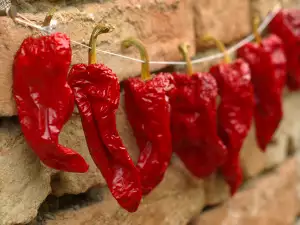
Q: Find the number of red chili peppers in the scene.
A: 7